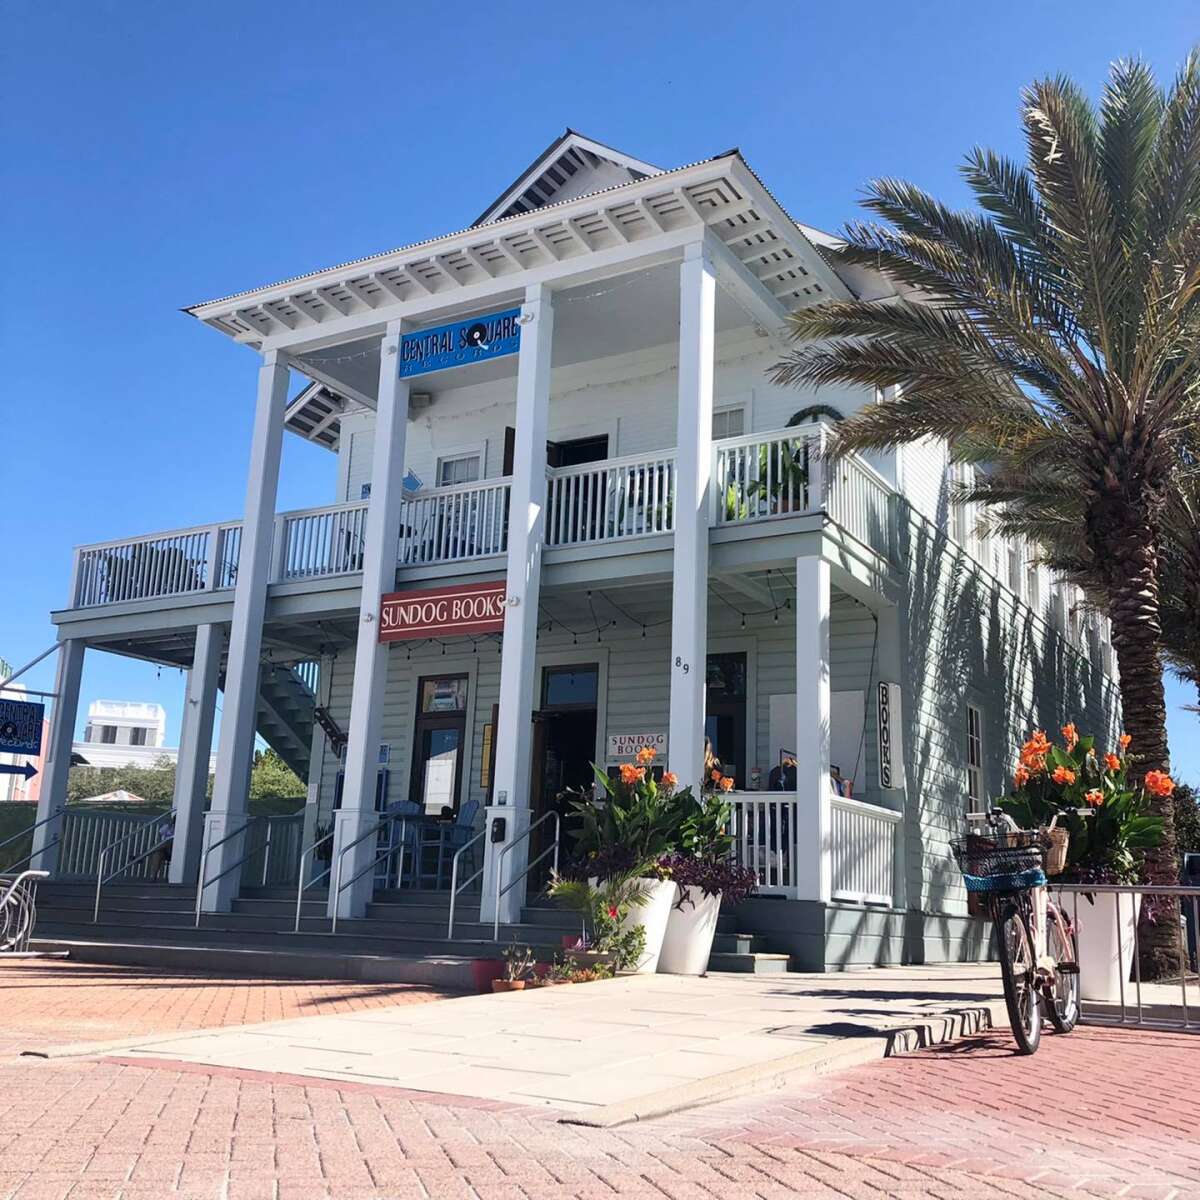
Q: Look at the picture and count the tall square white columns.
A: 4